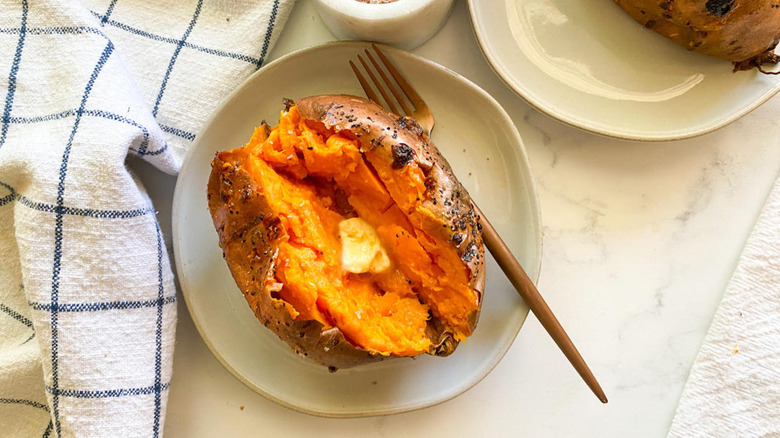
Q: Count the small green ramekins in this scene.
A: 0